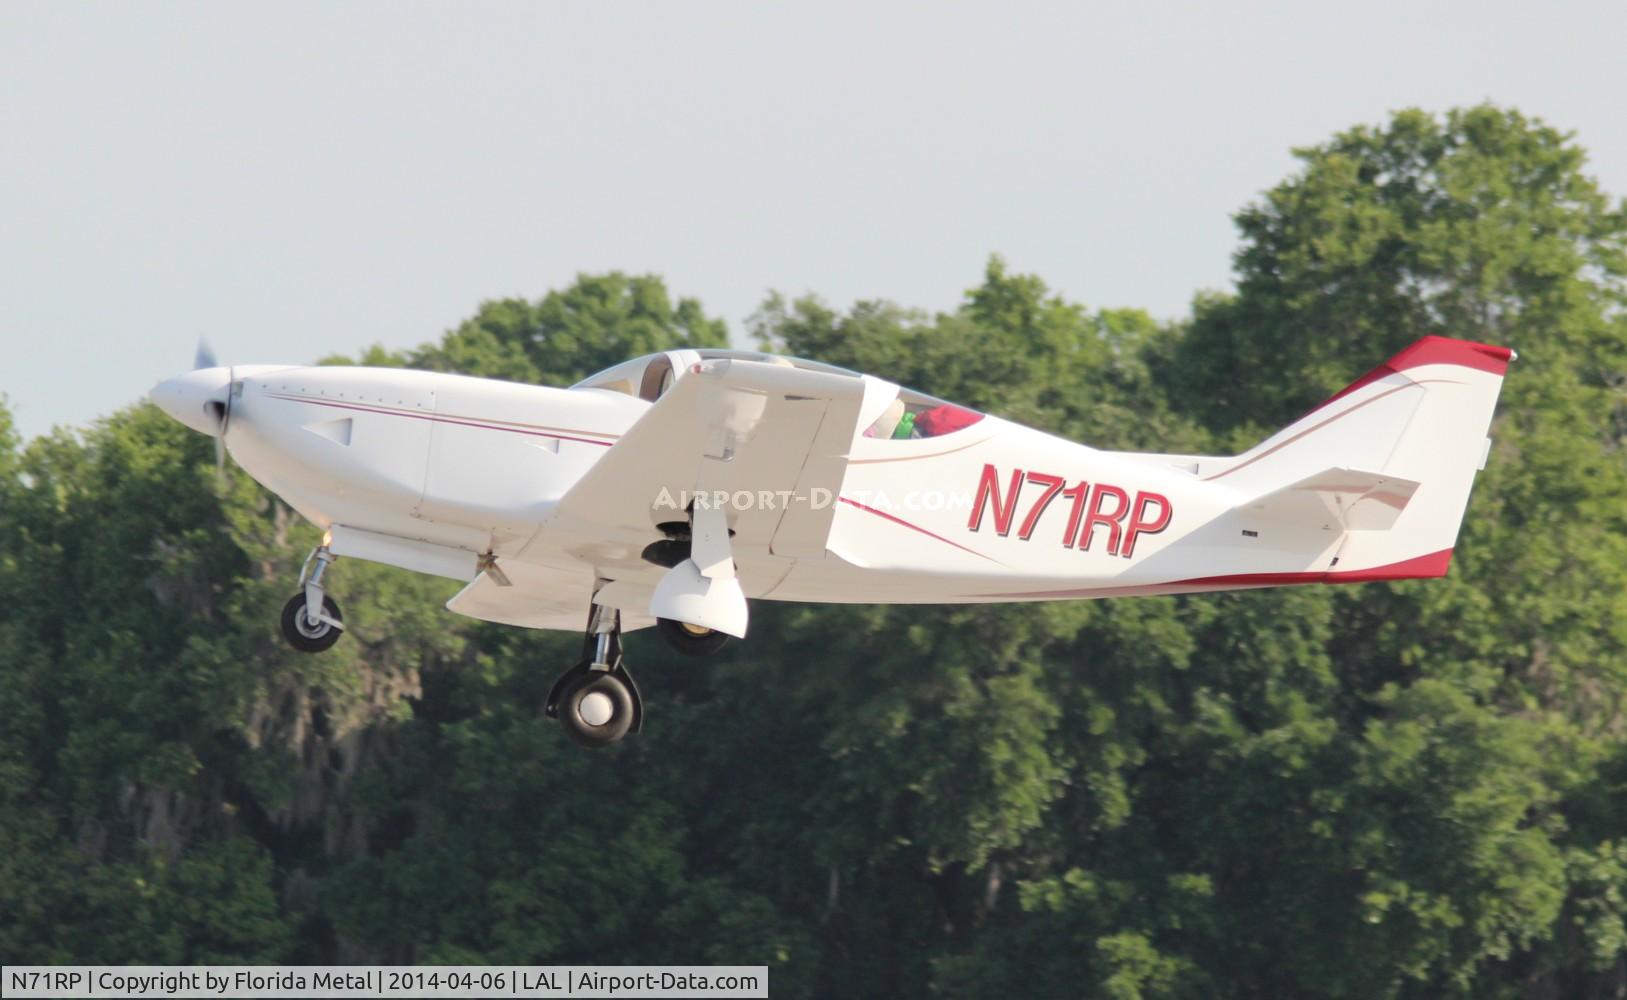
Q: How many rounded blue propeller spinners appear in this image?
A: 0